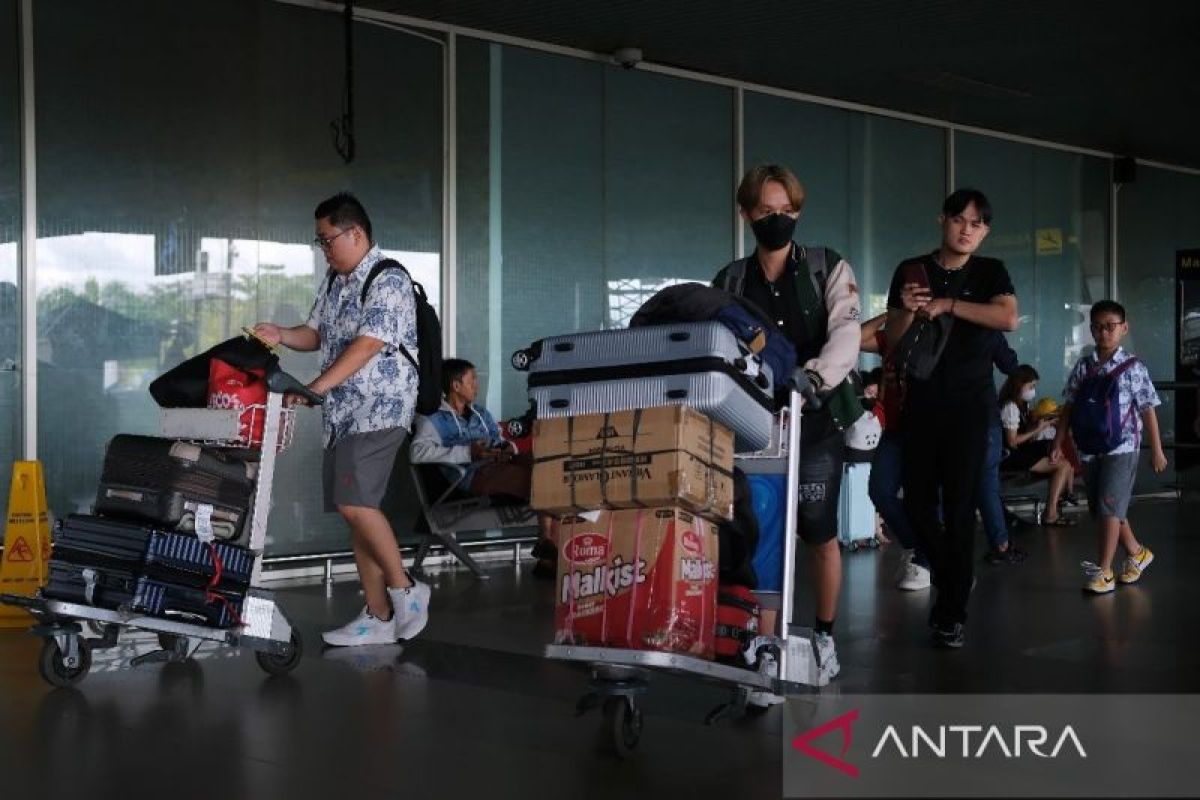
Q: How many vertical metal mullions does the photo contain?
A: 5